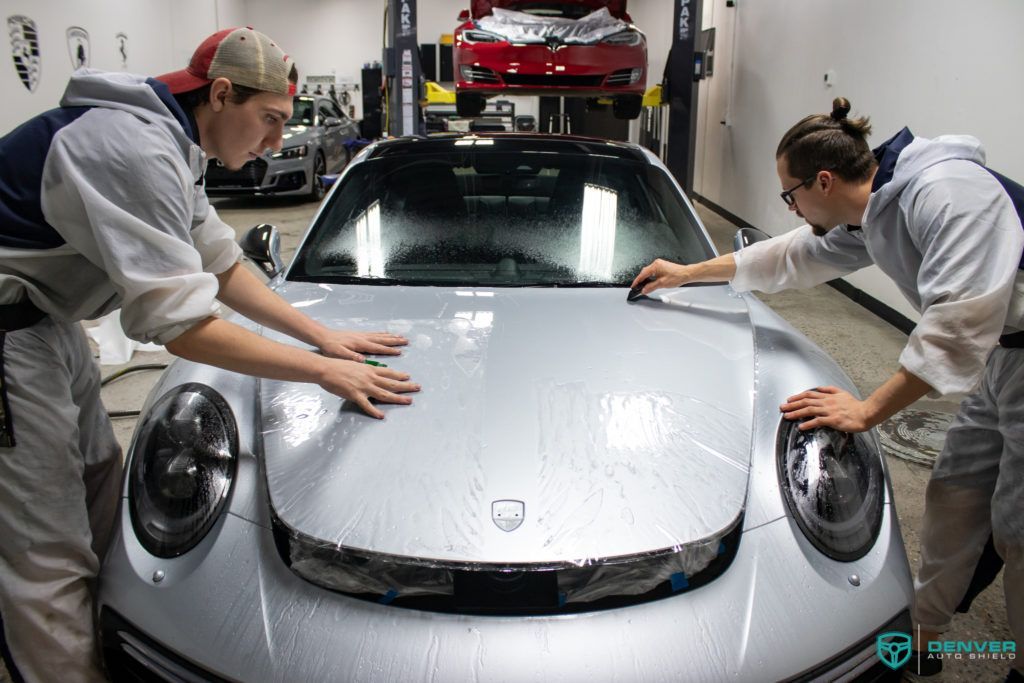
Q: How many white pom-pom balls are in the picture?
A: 0